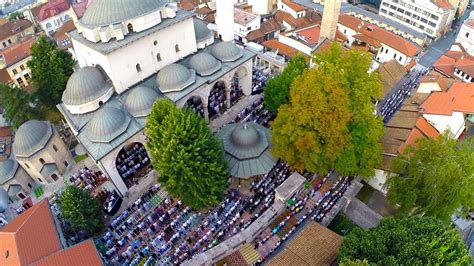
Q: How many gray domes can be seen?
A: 11